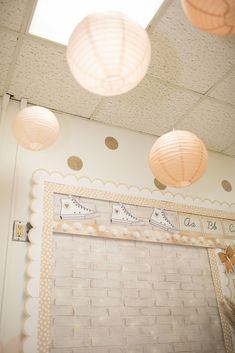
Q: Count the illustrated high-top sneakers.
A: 3